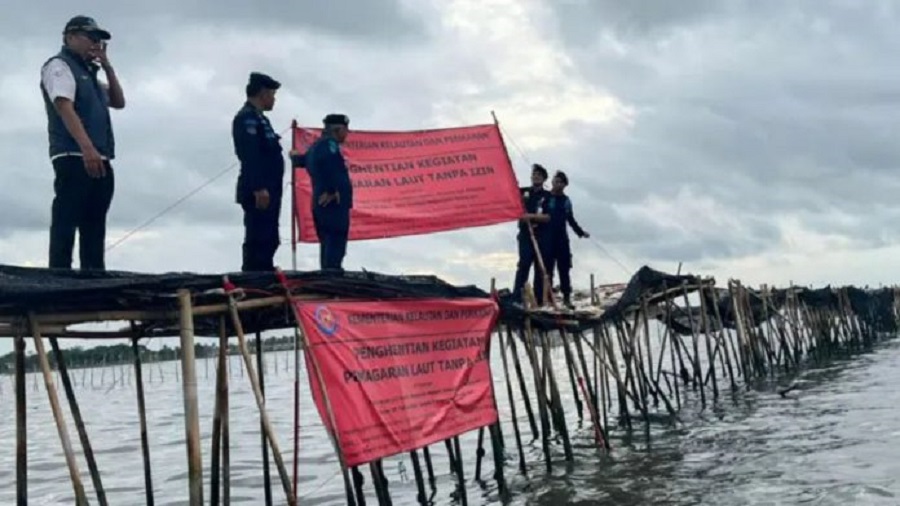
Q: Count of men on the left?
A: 3